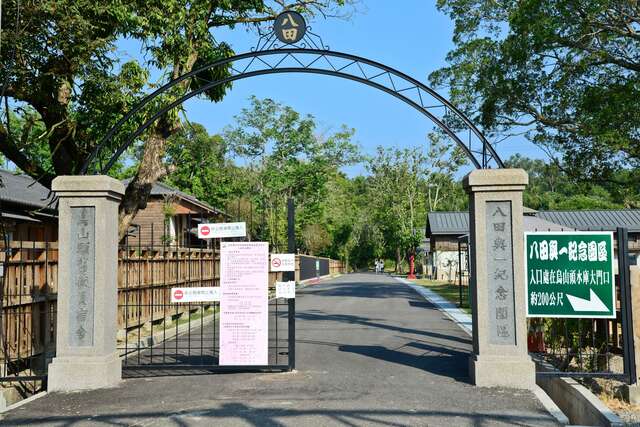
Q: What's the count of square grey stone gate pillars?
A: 2